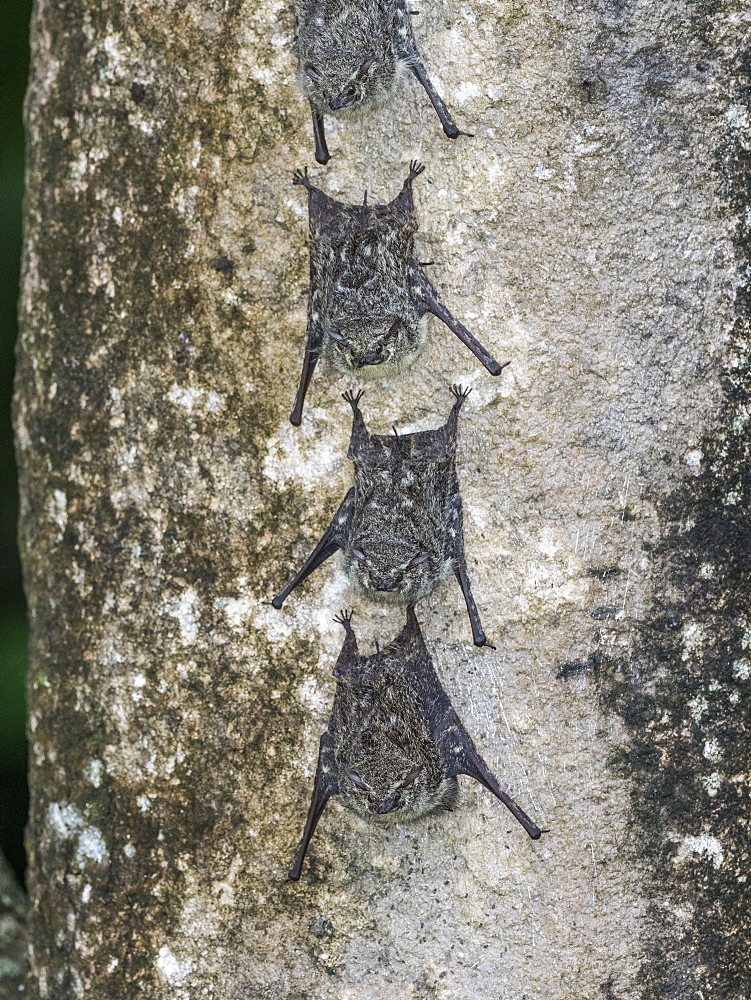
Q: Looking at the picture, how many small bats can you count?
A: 4